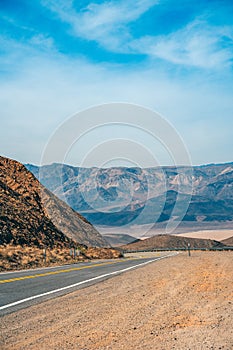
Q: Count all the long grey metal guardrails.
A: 1